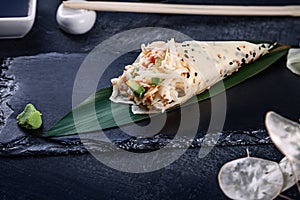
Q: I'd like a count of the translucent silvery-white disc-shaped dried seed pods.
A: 3